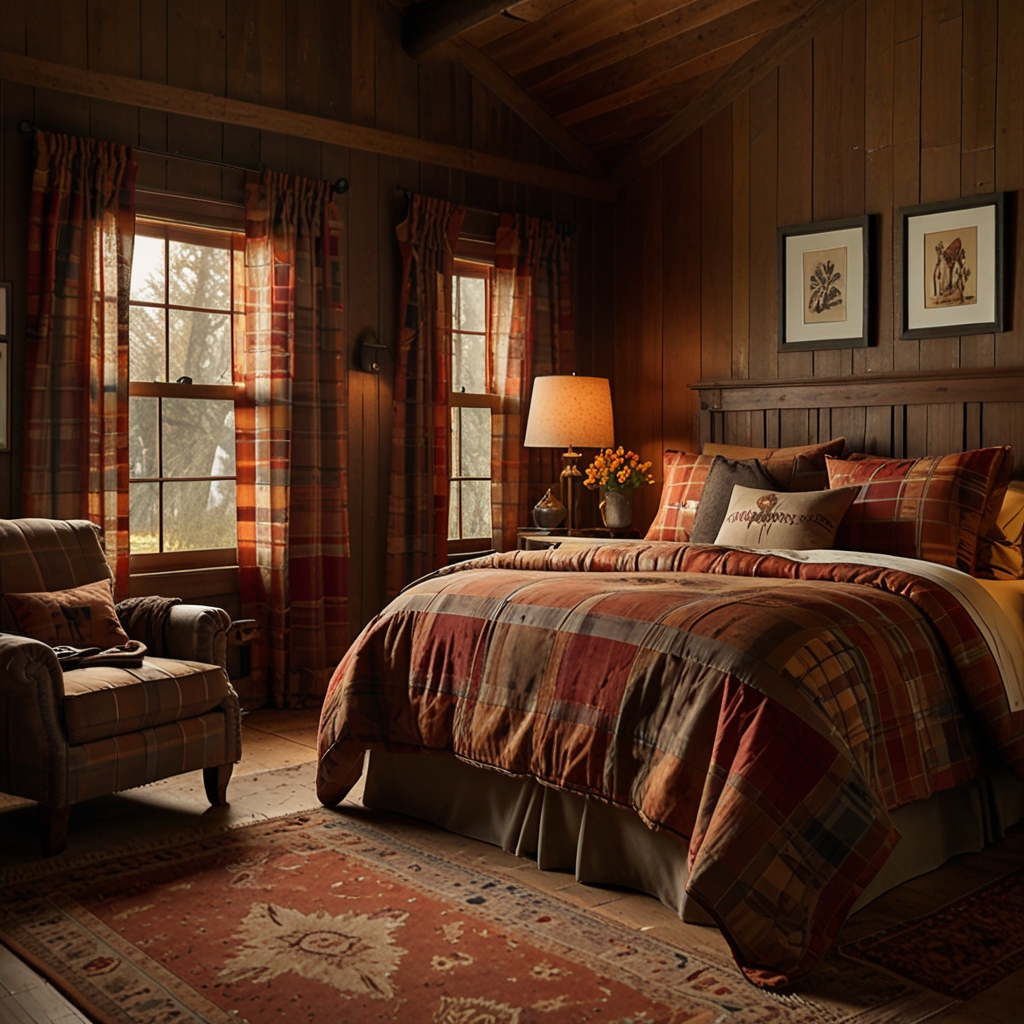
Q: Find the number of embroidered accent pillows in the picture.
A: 1